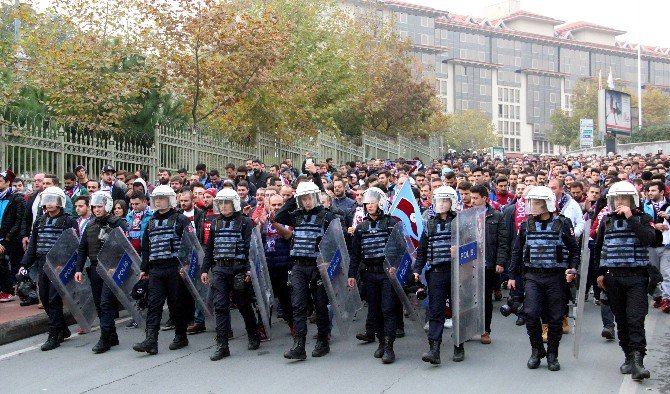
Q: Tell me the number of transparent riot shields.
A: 8